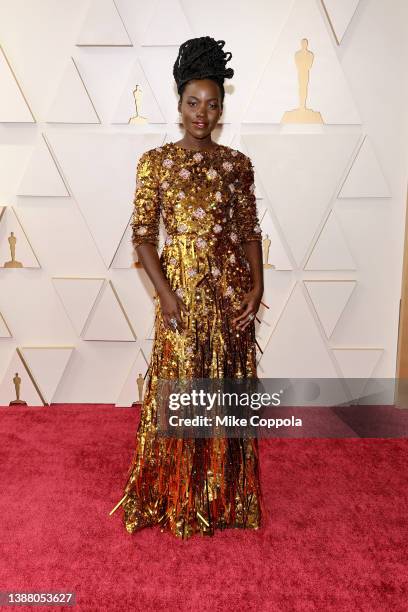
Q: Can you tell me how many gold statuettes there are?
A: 6